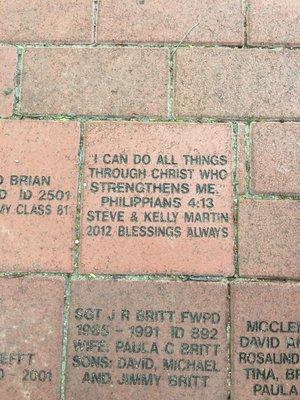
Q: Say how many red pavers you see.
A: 13